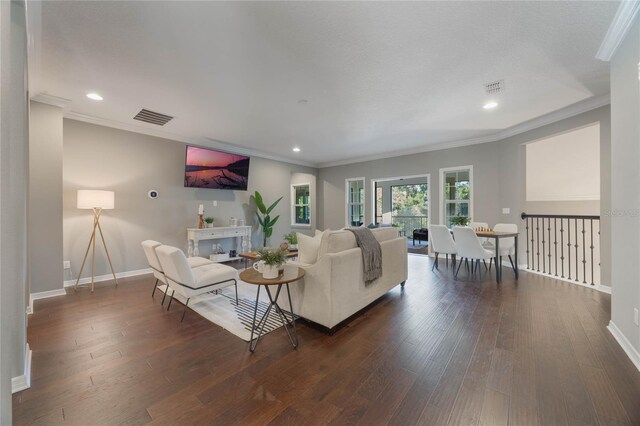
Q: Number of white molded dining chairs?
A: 4